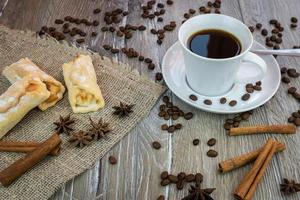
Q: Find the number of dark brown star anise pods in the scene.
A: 6